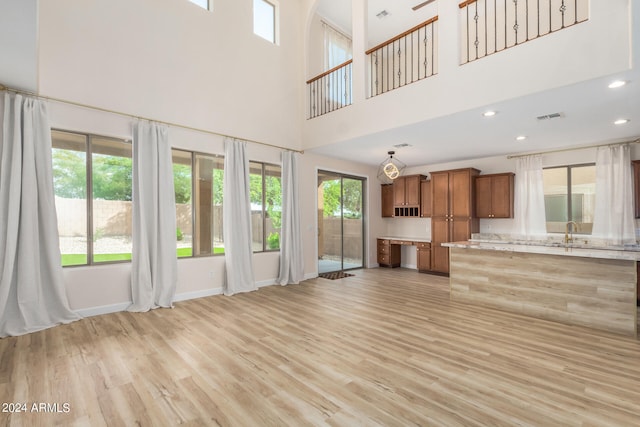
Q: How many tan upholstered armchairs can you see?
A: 0